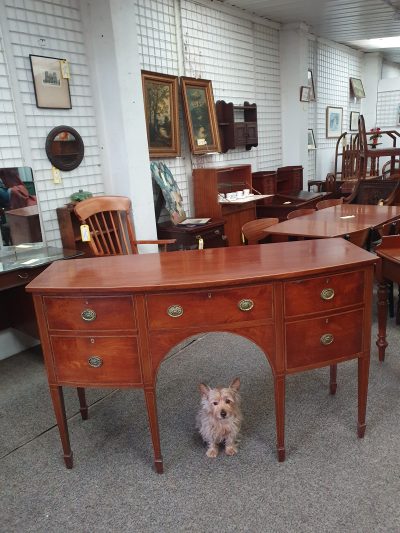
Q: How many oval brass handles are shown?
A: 6